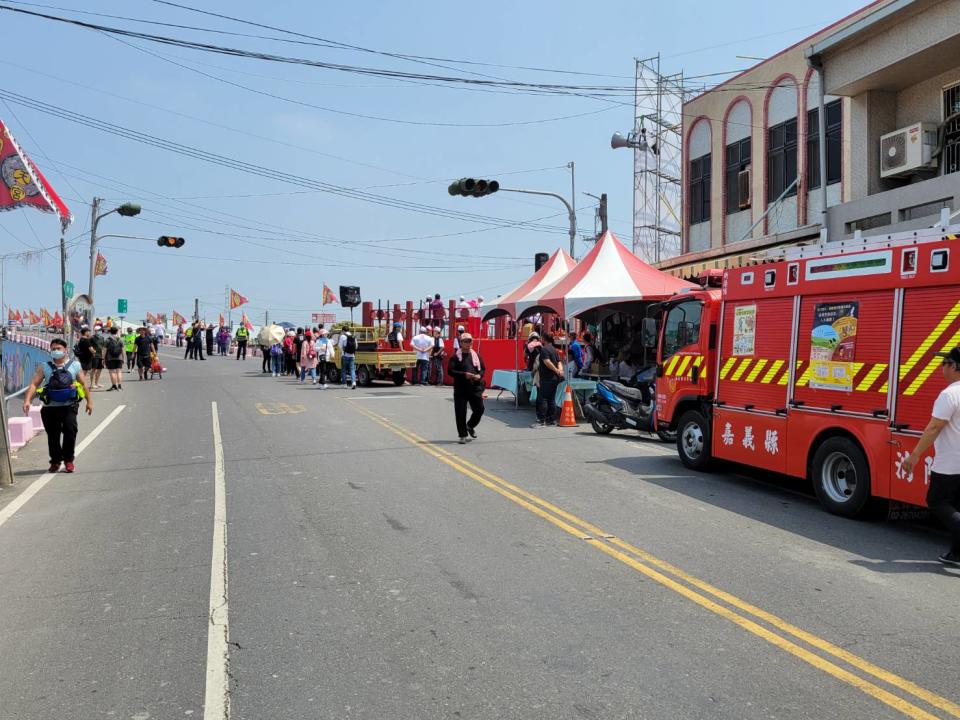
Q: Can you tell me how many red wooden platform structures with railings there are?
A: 1